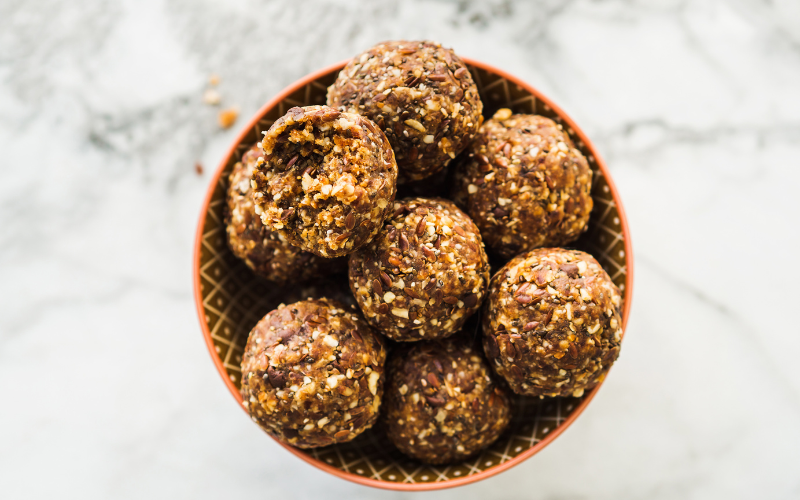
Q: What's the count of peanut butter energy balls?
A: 8